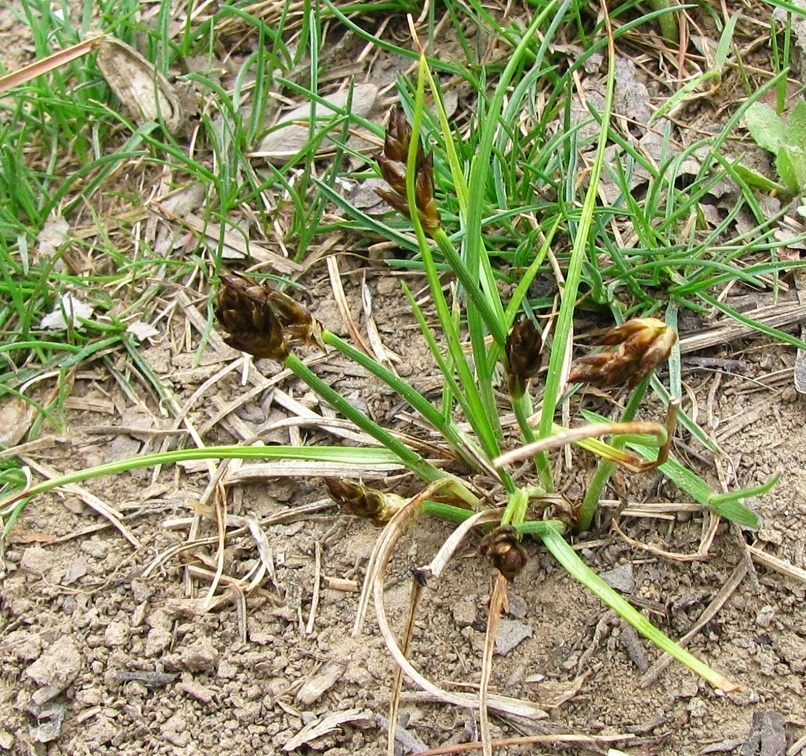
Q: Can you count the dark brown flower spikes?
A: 7